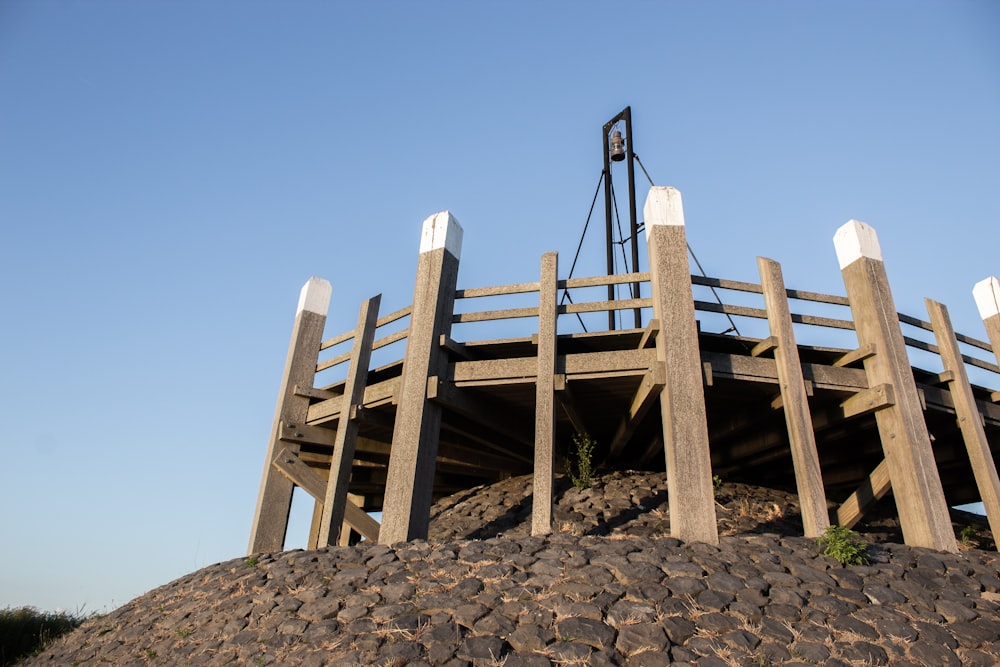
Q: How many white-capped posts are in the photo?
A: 5